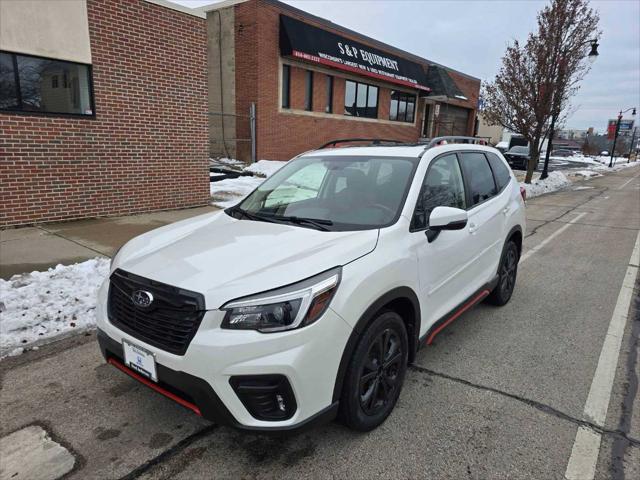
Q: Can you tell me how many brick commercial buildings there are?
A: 2